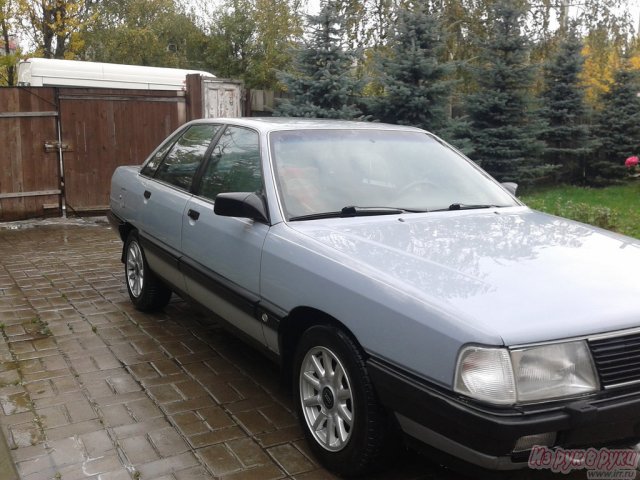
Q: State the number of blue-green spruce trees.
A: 5